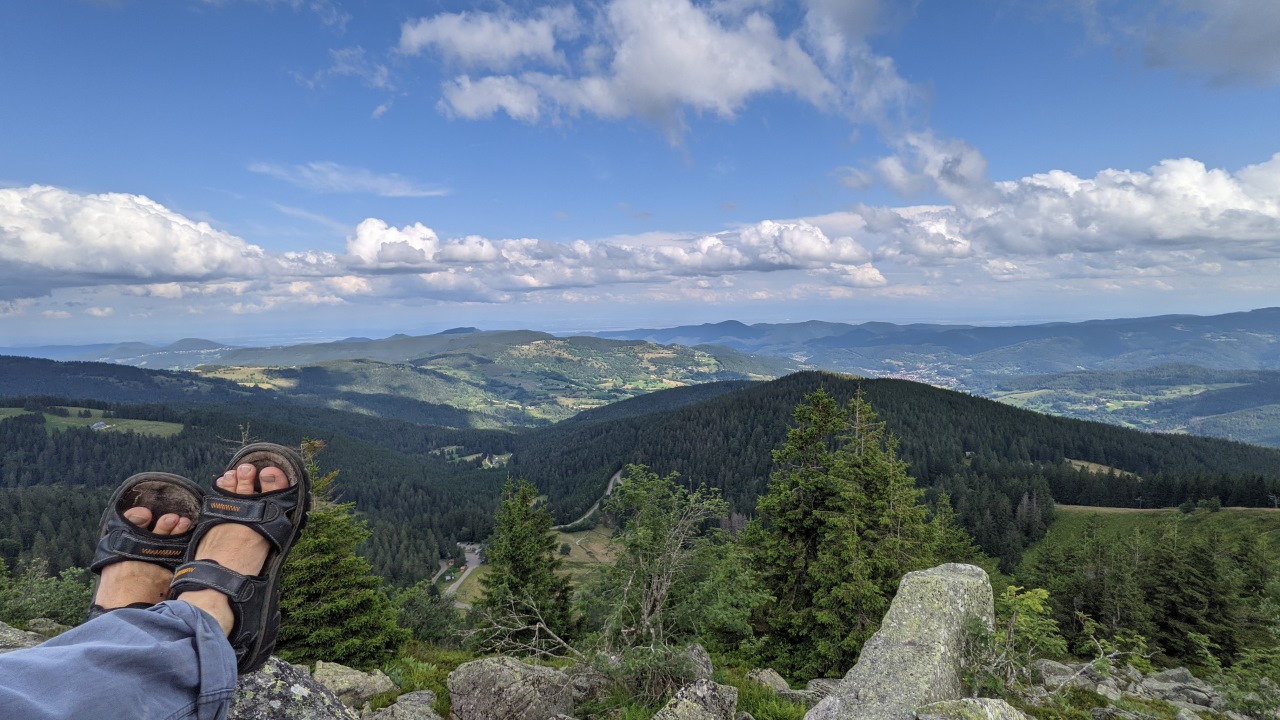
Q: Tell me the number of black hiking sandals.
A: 2